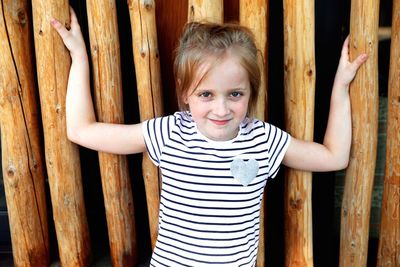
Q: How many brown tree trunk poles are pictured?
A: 9